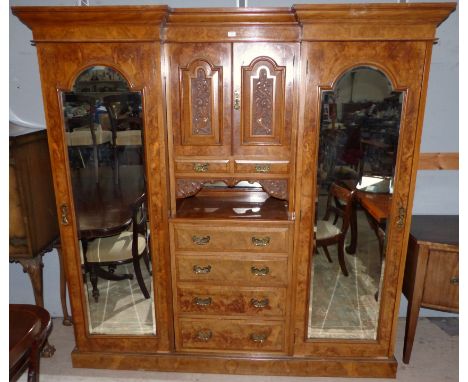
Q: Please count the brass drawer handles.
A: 10